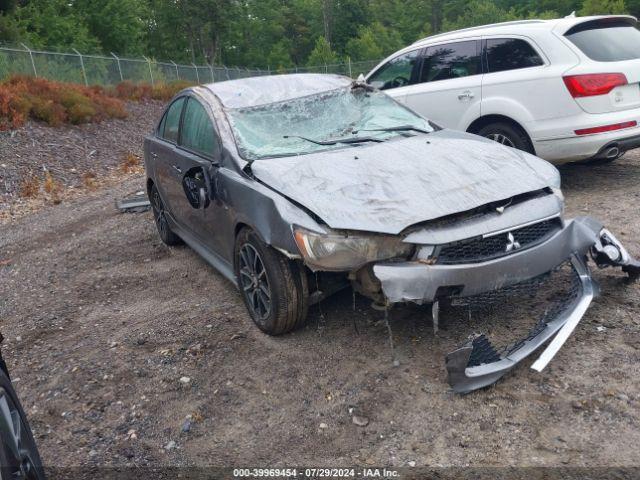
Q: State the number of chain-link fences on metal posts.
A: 1